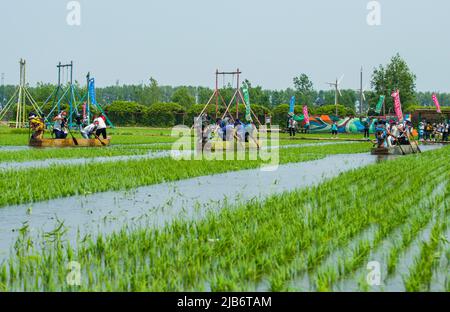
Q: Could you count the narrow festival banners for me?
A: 8